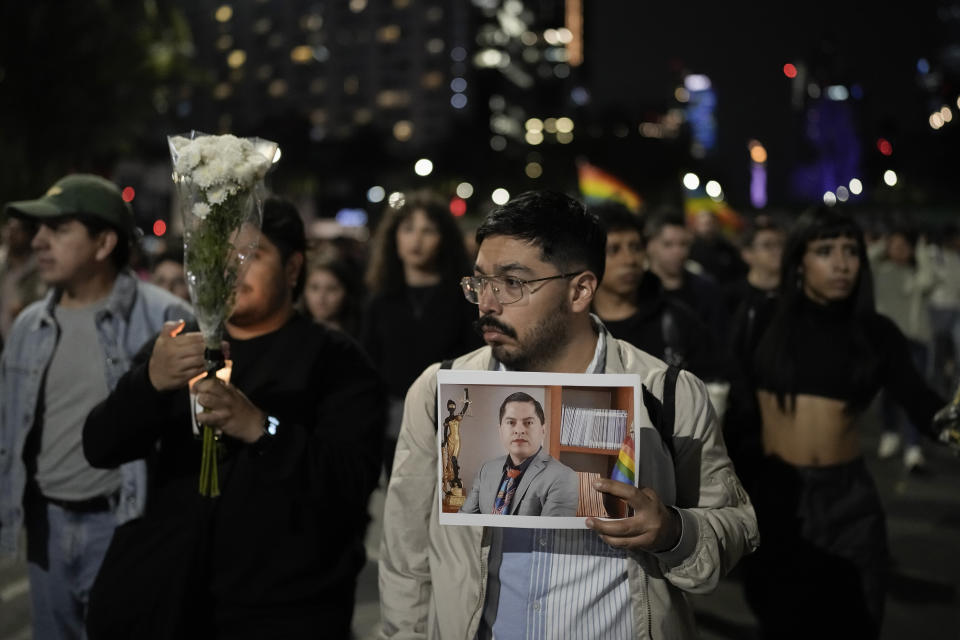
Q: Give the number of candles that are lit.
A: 1